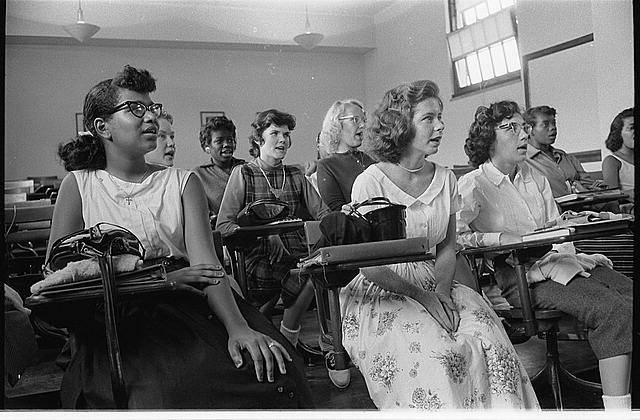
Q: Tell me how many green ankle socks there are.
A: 0